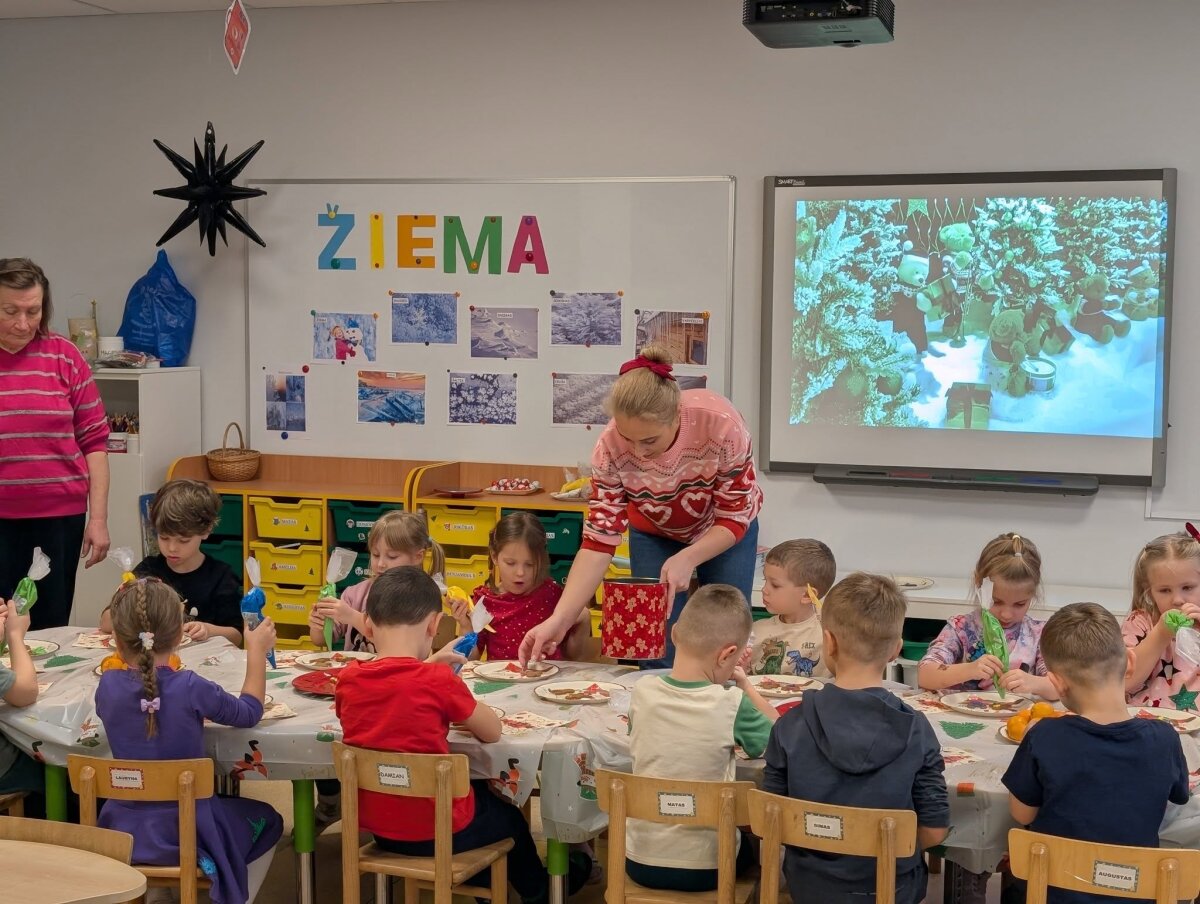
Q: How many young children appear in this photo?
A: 12